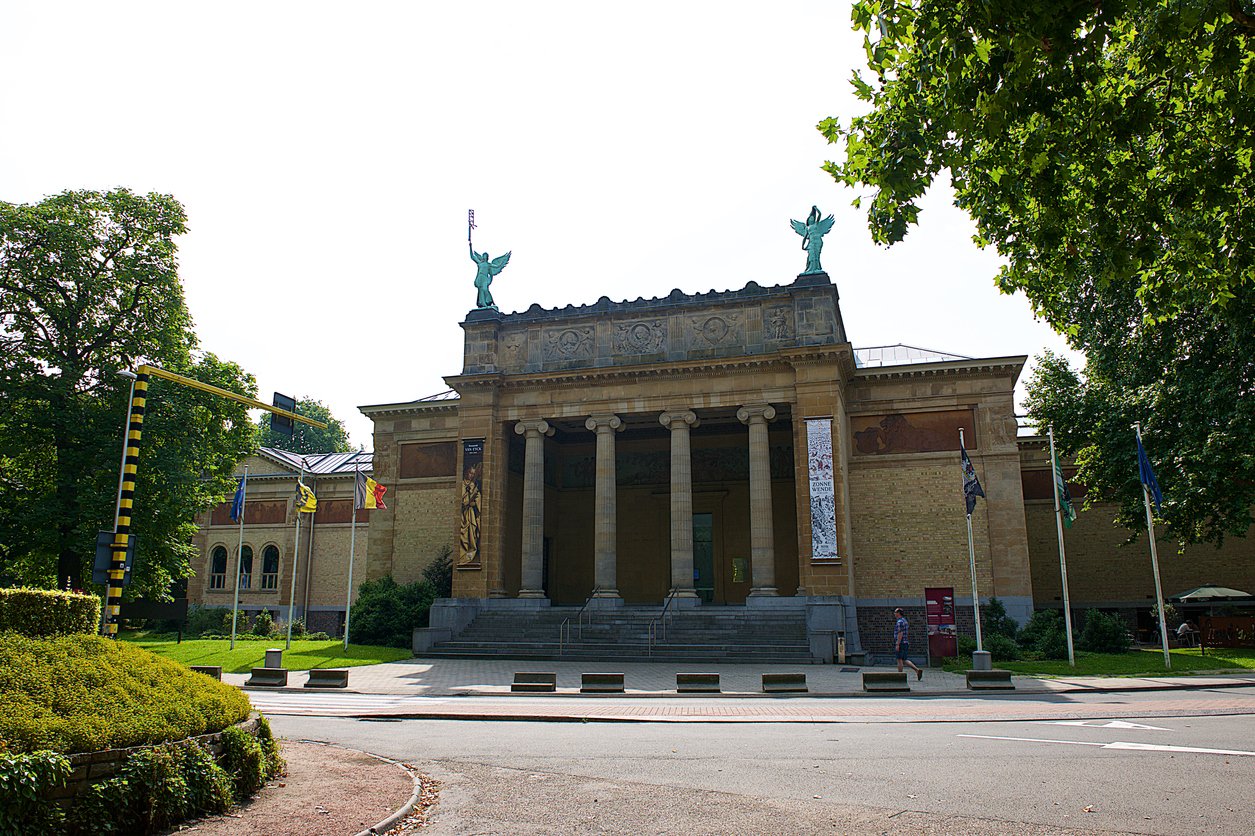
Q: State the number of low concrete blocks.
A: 9